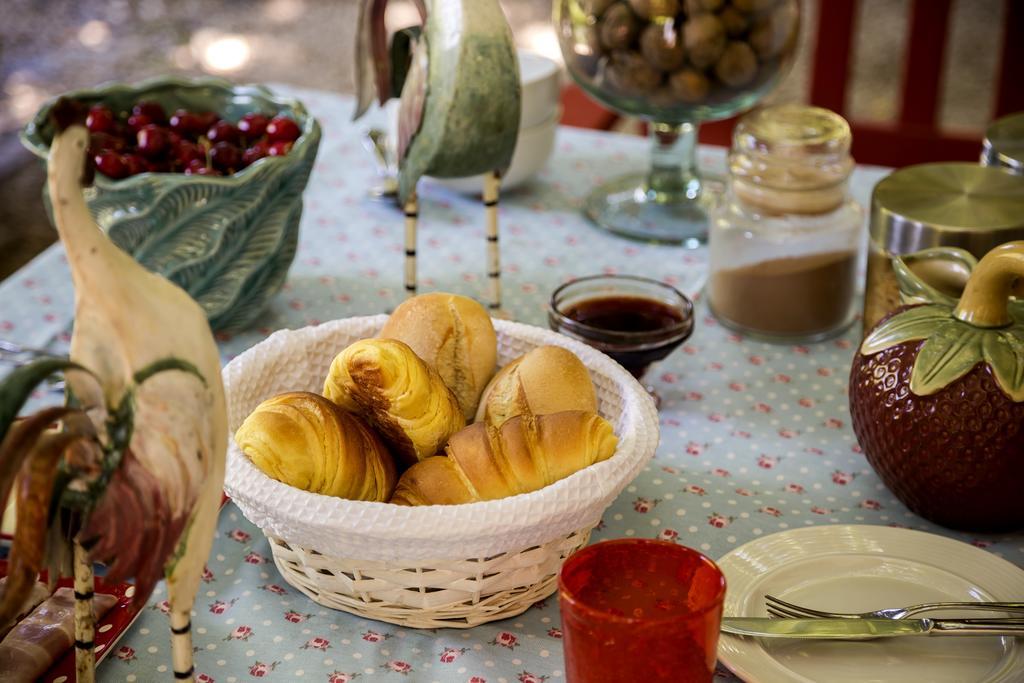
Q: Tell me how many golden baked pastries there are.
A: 5